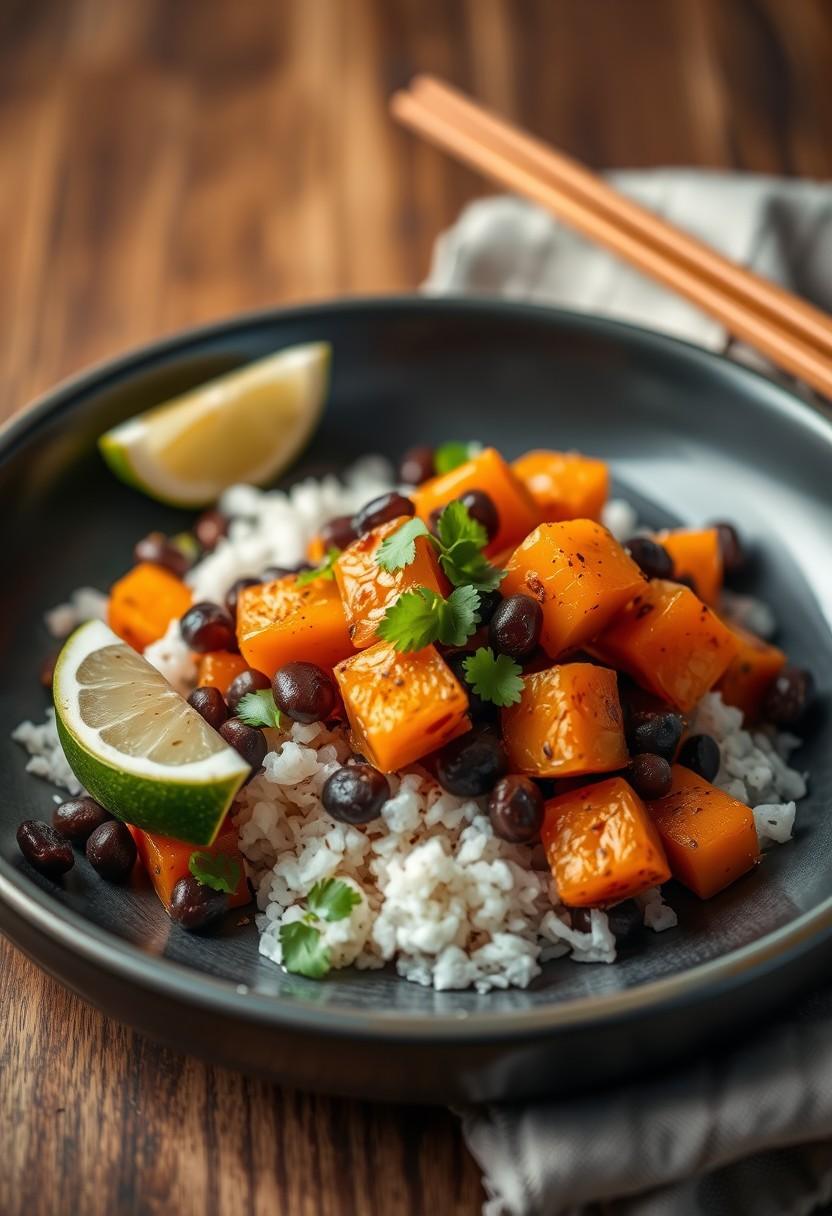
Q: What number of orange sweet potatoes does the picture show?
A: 15